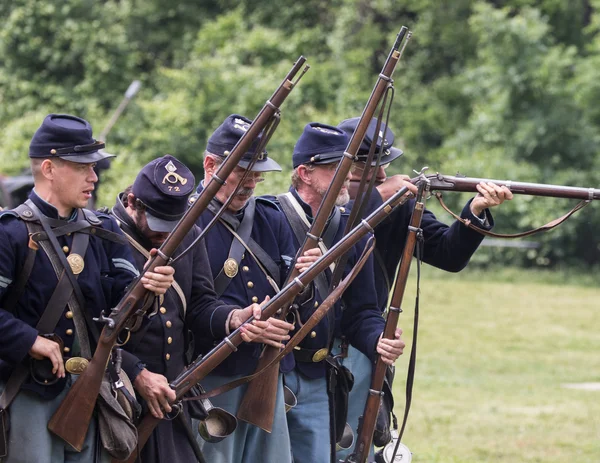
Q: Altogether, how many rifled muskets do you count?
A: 5